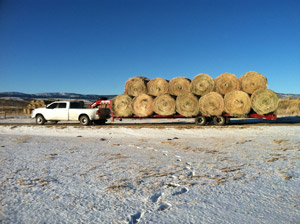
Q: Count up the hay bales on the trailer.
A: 13